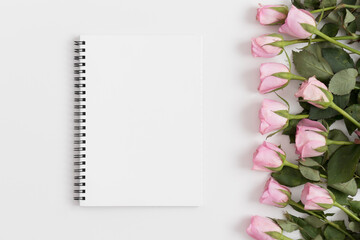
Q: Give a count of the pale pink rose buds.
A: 11